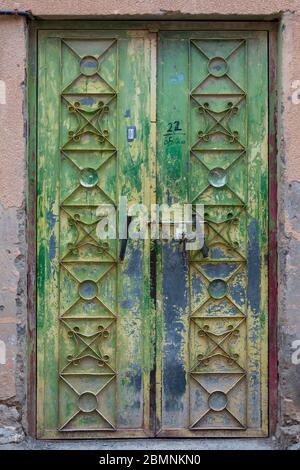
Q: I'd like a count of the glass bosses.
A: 2